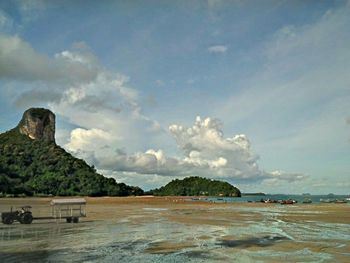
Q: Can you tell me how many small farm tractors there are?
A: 1